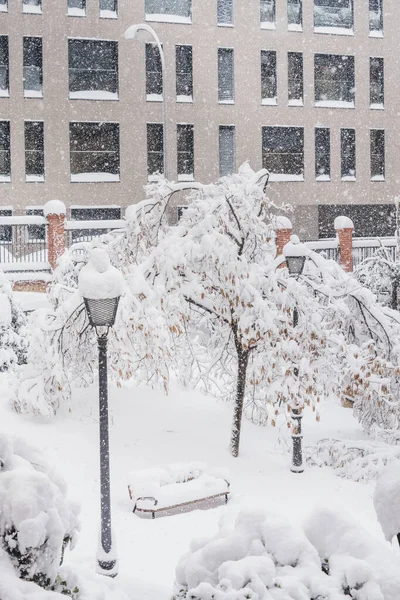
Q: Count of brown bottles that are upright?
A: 0